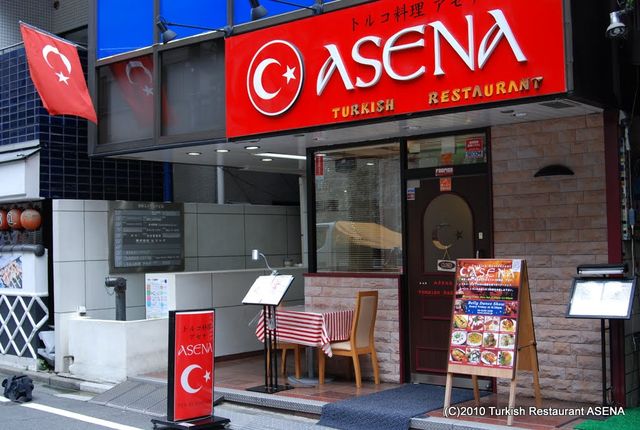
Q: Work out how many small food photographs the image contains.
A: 12